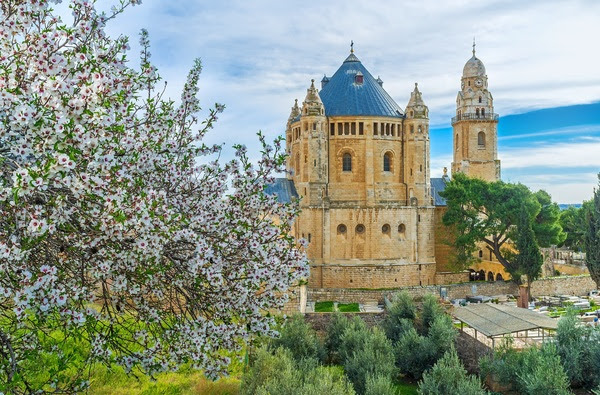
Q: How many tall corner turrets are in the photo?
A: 3